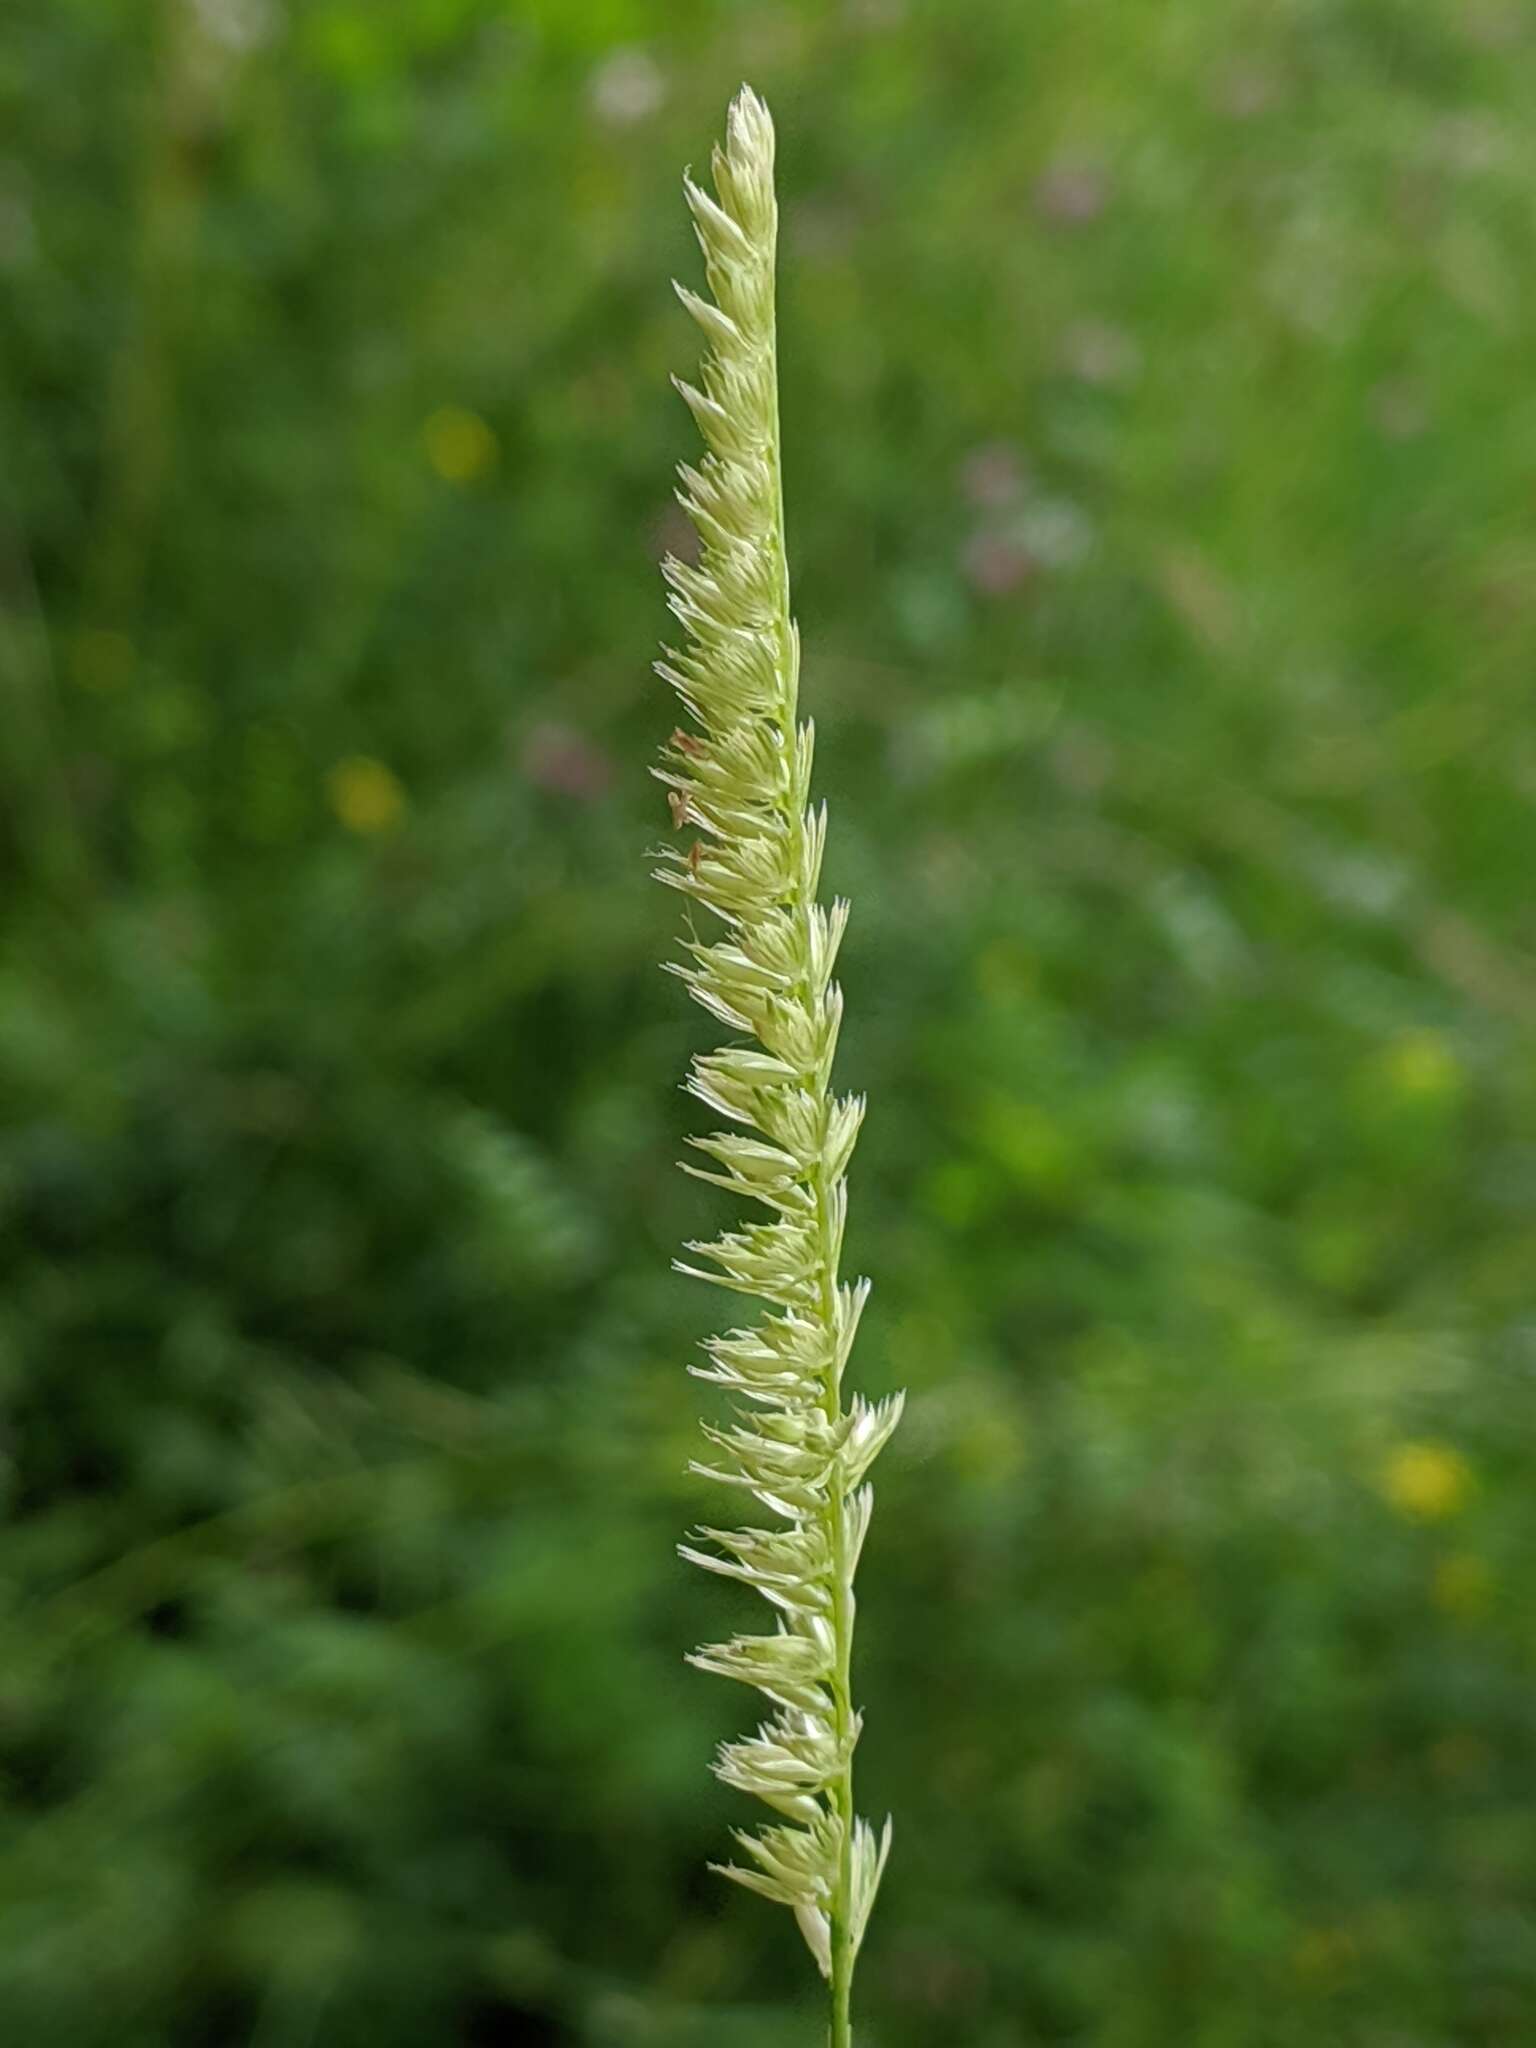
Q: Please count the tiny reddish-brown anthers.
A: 3